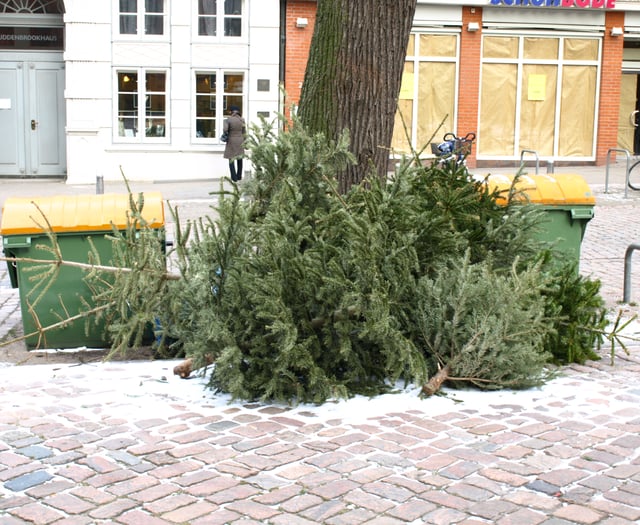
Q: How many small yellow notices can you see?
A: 2